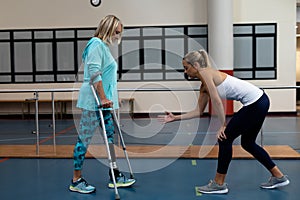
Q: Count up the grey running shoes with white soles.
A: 2